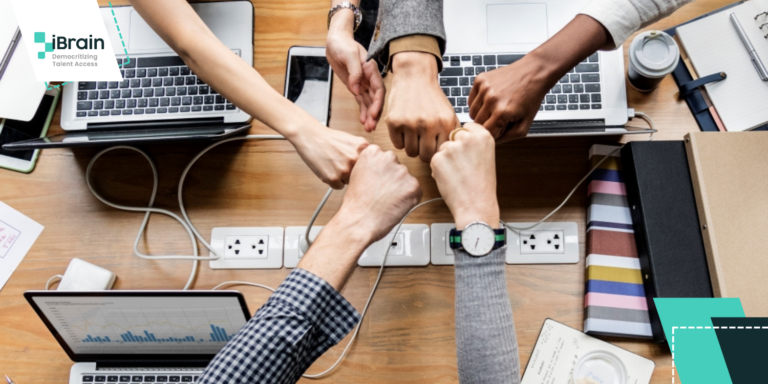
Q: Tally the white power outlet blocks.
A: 5